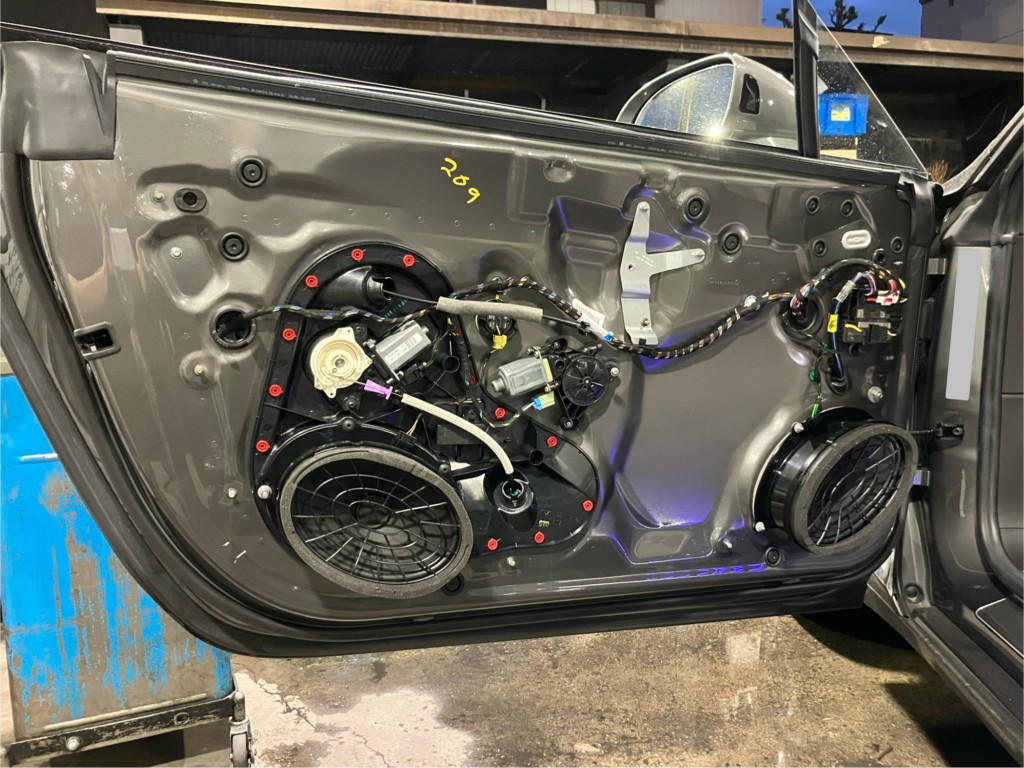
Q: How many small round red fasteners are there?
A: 11